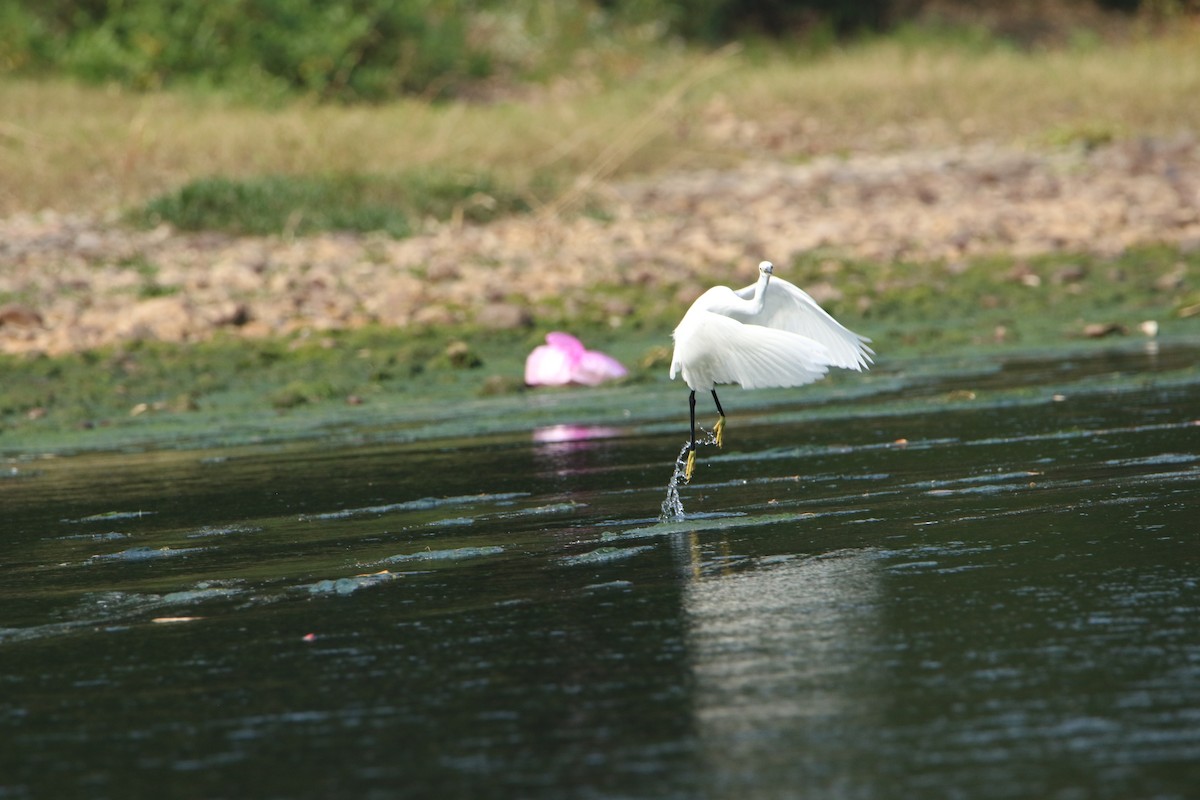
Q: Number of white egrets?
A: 1